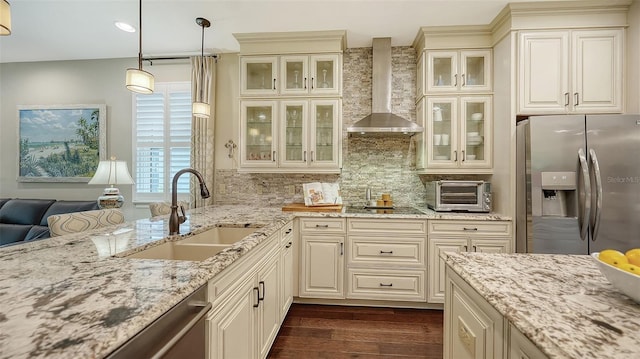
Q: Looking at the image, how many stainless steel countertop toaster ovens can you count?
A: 1